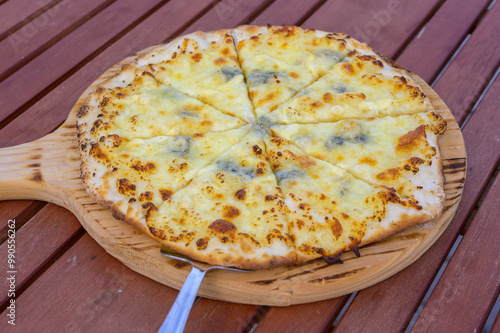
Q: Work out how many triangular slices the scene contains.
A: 8